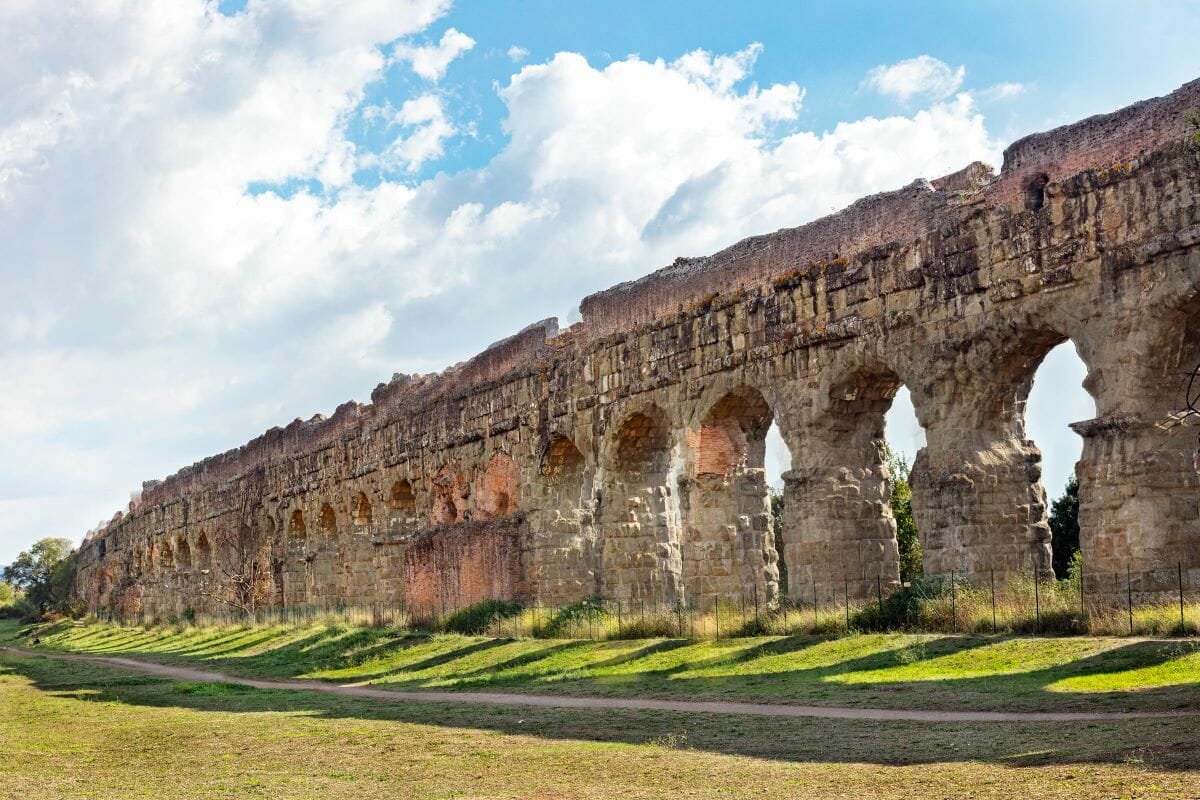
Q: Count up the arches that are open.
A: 3